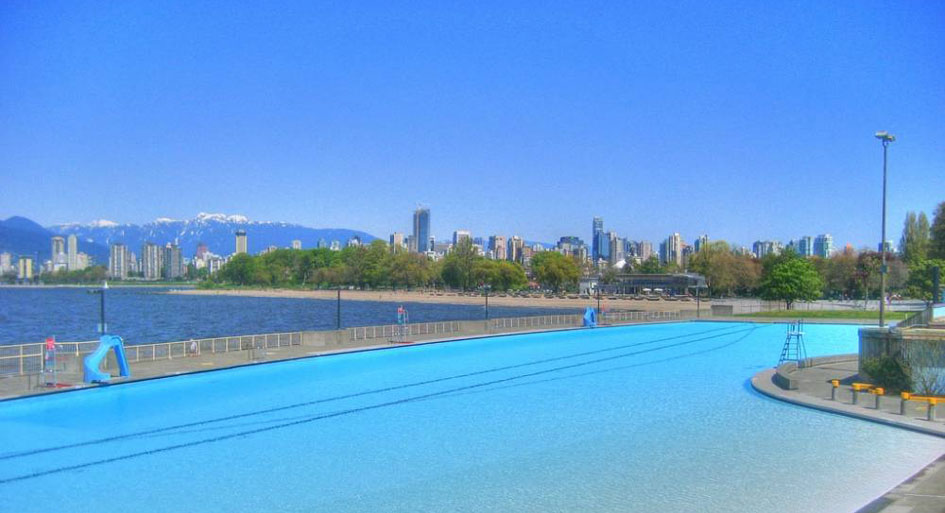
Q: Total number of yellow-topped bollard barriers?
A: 5